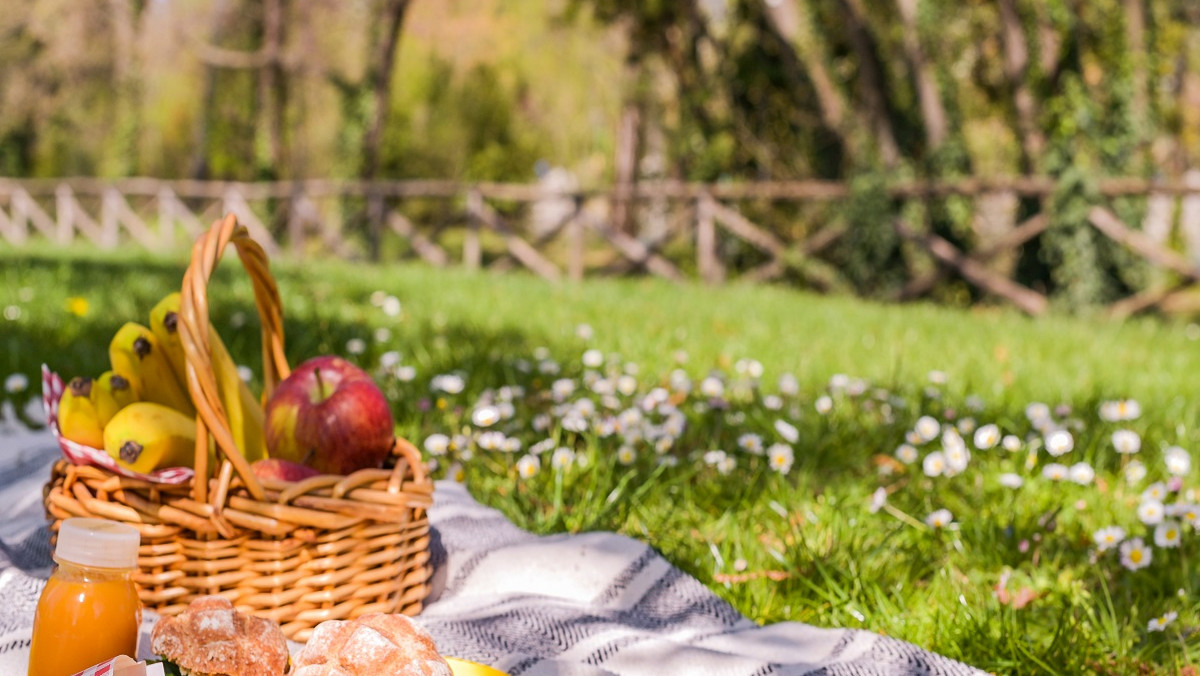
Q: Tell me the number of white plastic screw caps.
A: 1